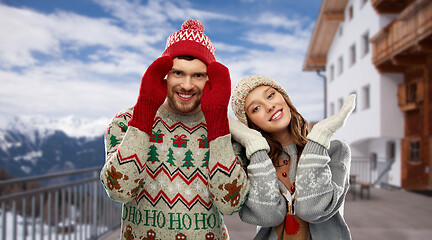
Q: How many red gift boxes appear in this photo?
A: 2